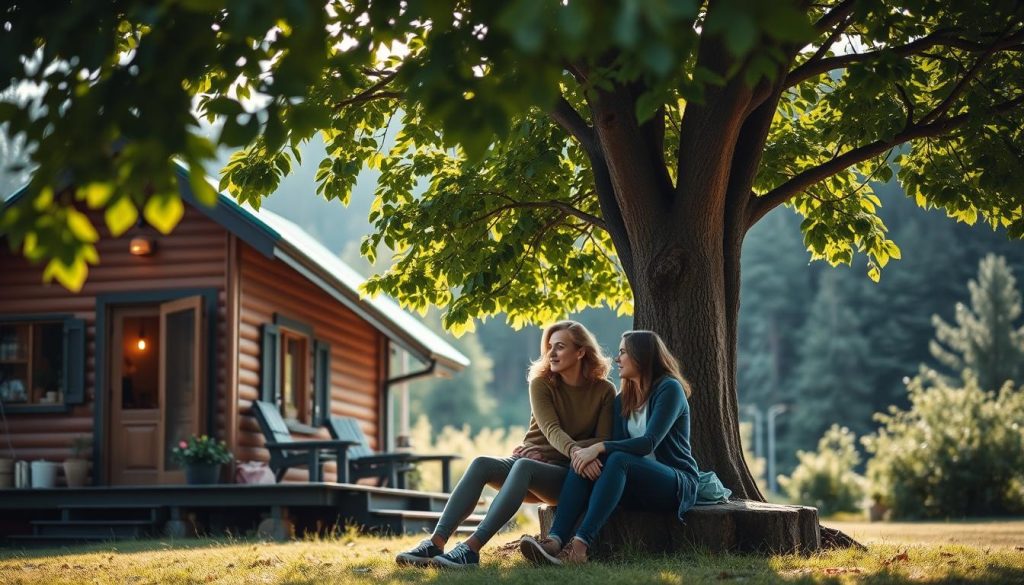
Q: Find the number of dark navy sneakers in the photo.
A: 2